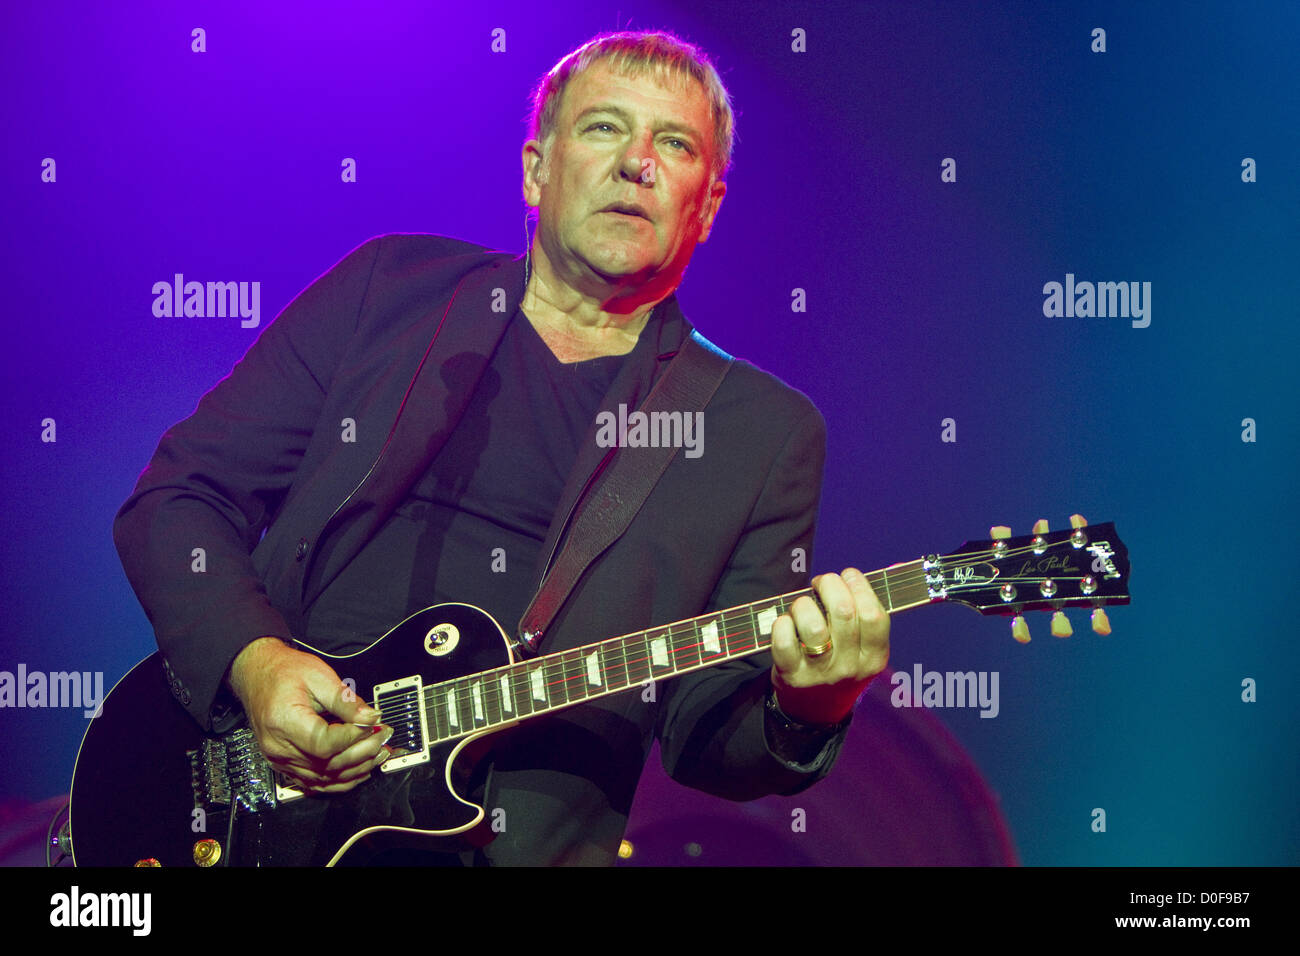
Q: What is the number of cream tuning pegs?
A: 6